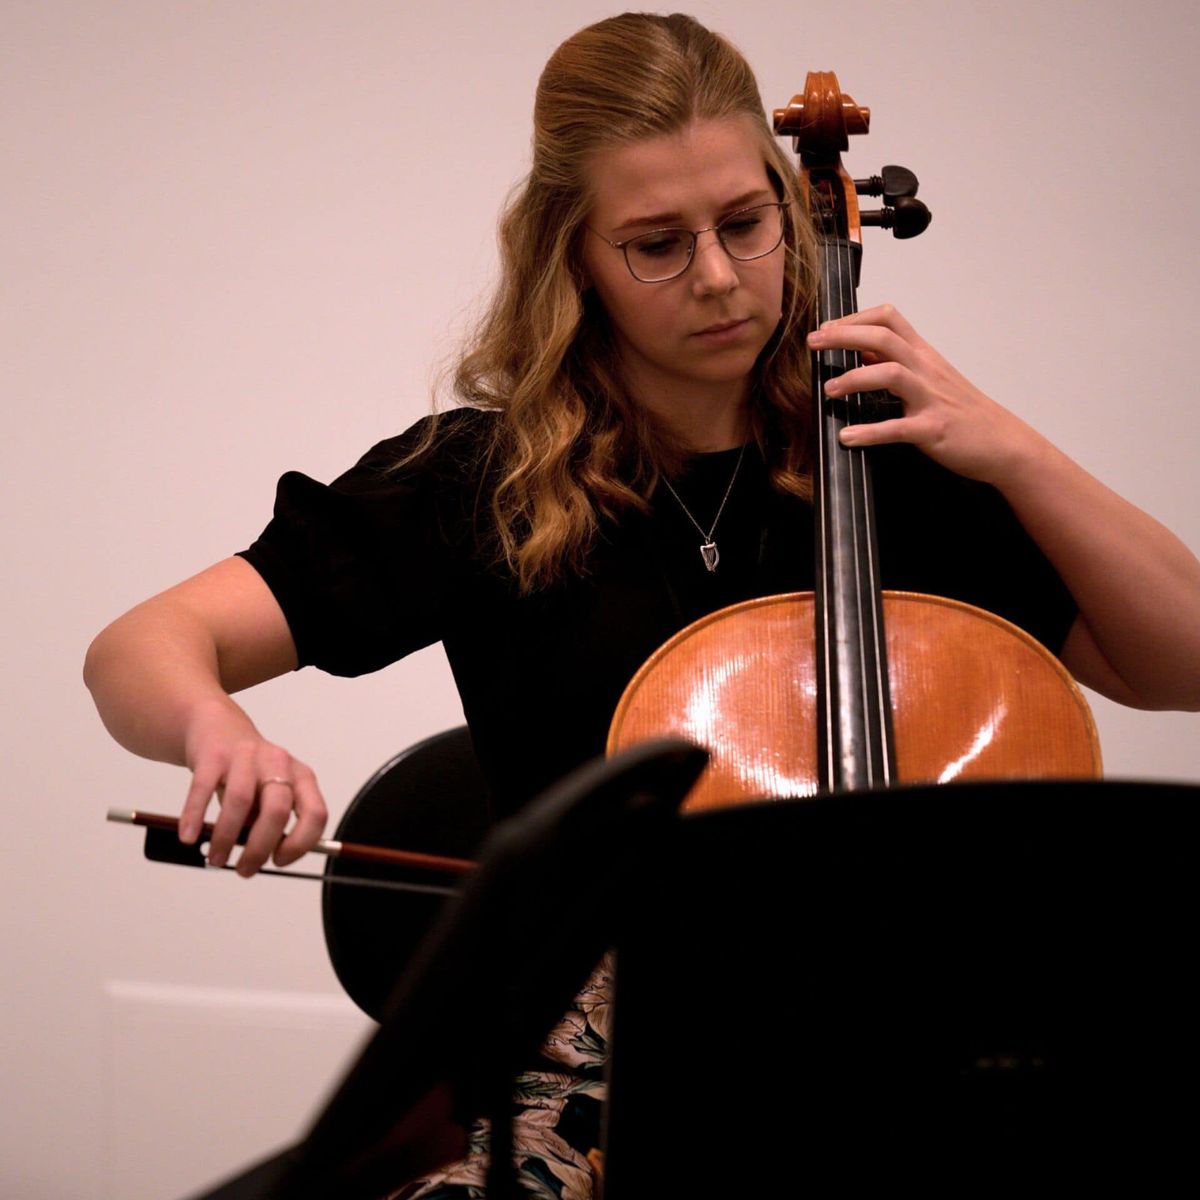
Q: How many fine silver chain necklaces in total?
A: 1